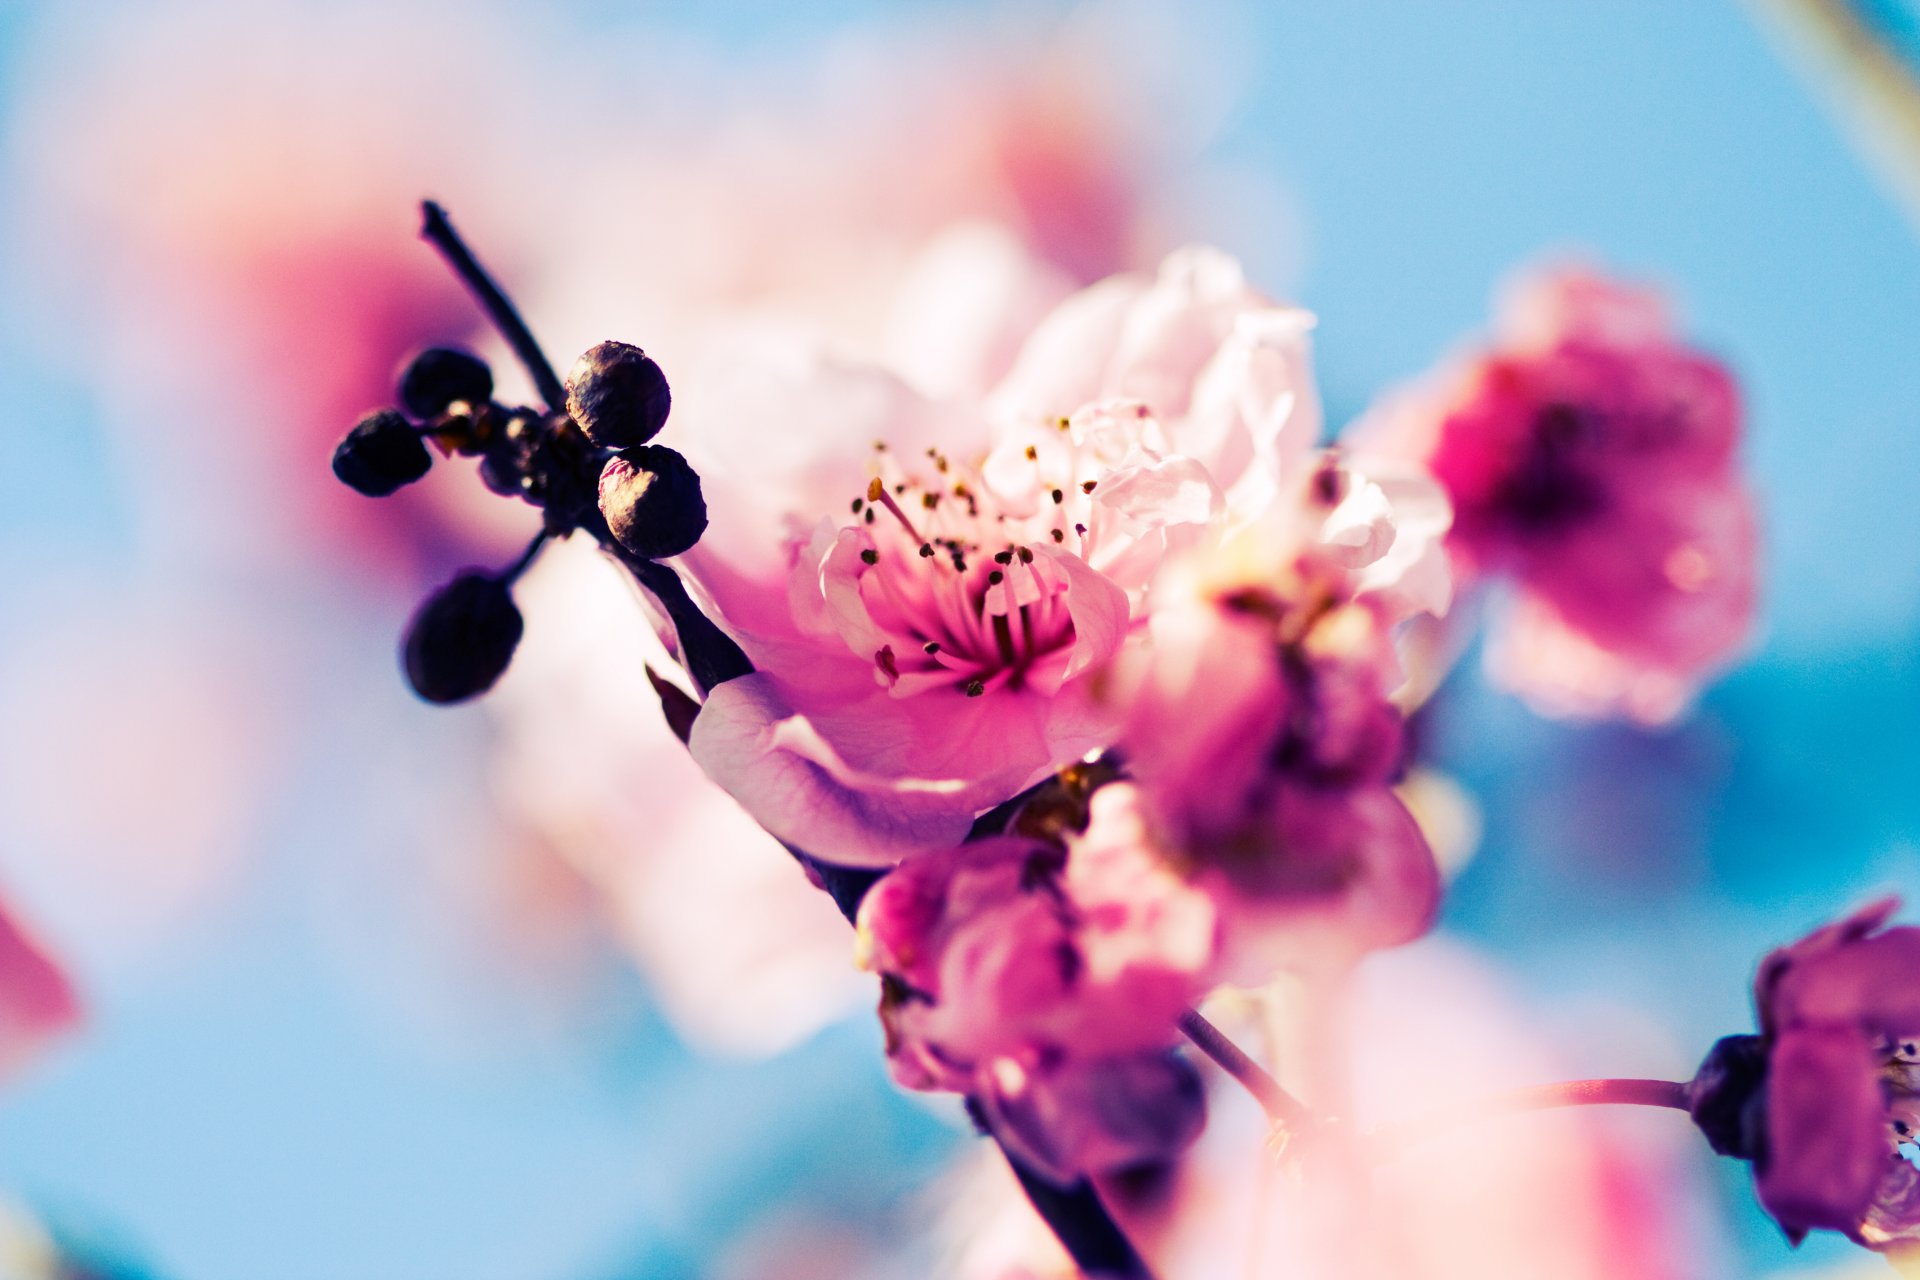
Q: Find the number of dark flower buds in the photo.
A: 5